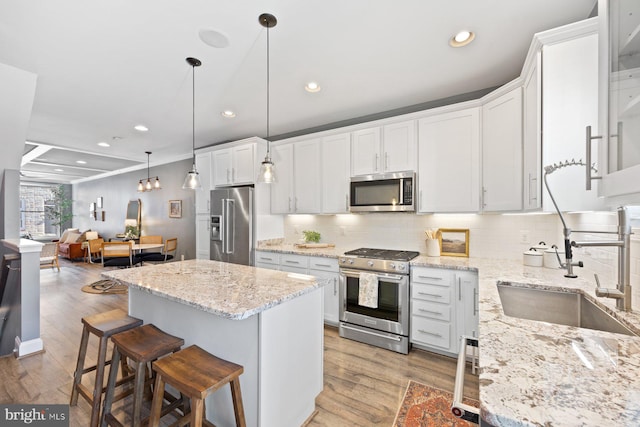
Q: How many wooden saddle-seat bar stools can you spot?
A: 3